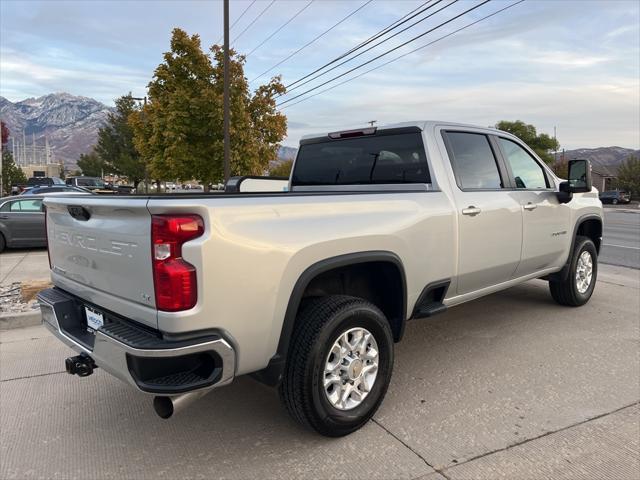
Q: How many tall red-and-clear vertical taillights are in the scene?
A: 1